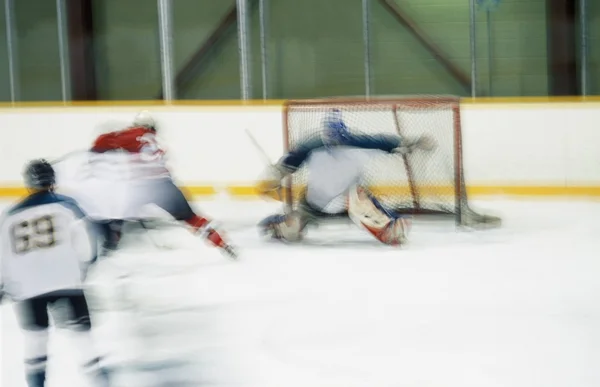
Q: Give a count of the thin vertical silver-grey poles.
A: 8